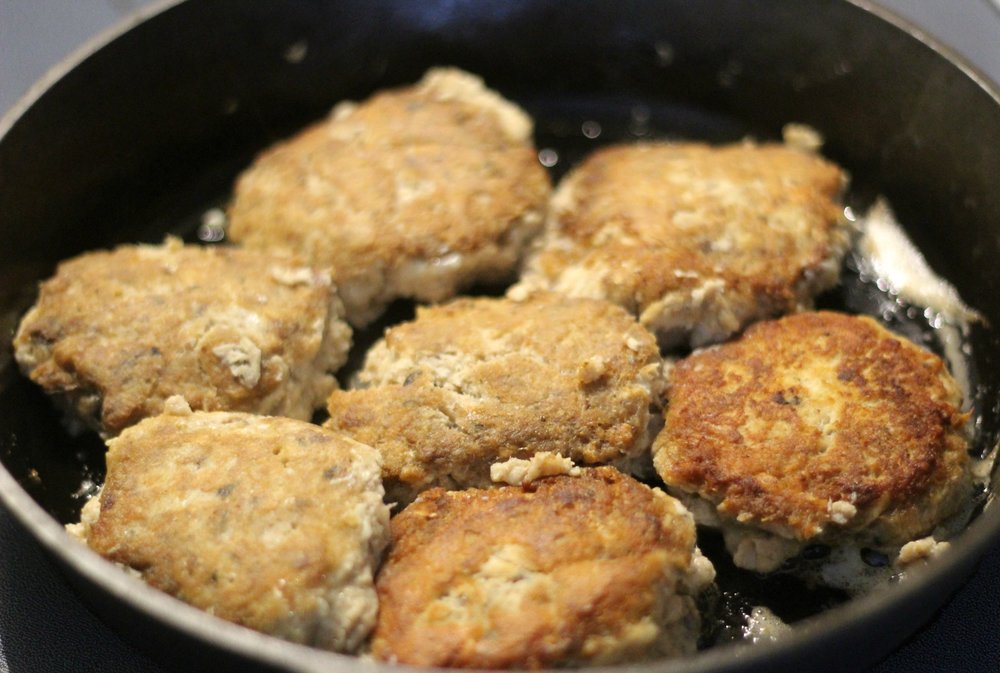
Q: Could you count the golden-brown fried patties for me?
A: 7